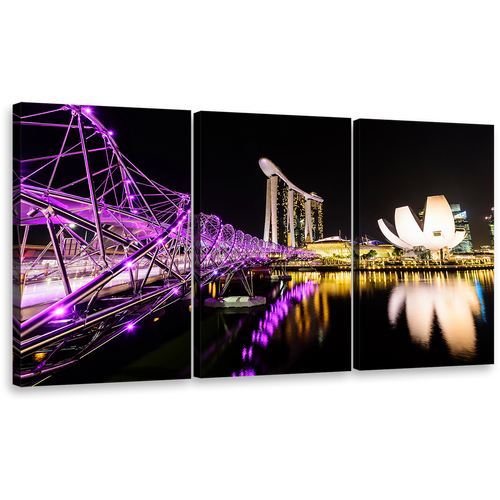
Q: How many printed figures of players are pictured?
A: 0